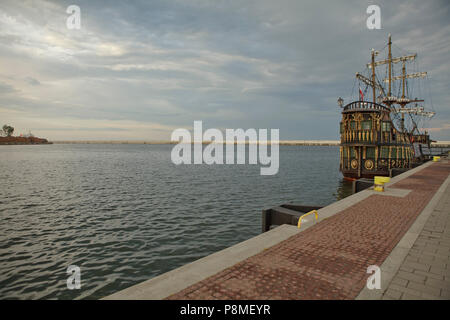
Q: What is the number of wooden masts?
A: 3